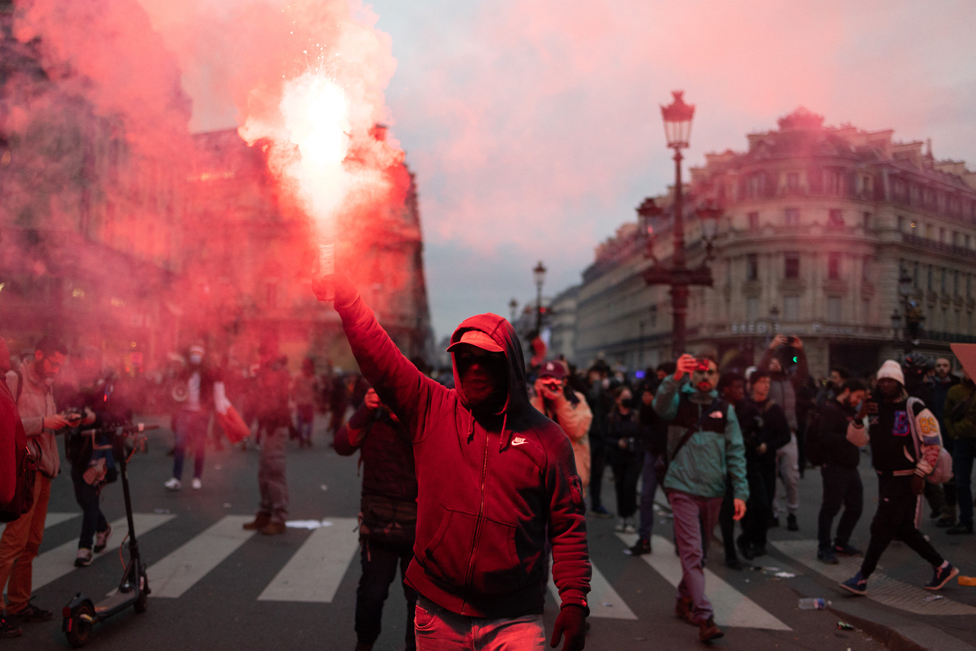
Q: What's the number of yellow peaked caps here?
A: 0